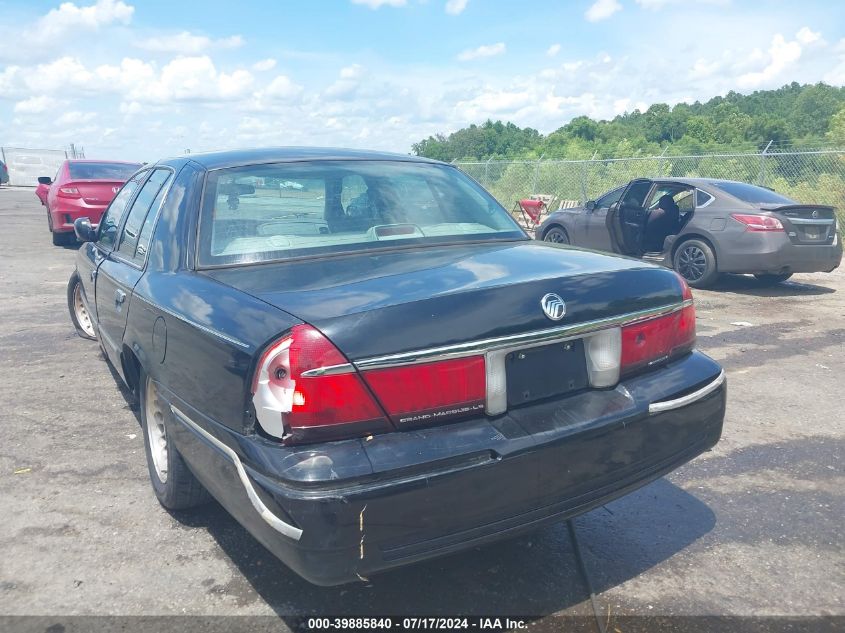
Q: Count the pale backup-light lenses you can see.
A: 2